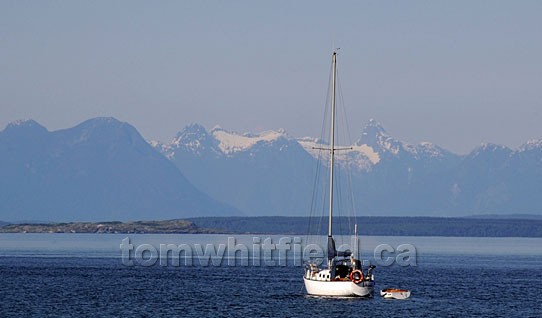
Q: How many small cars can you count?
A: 0